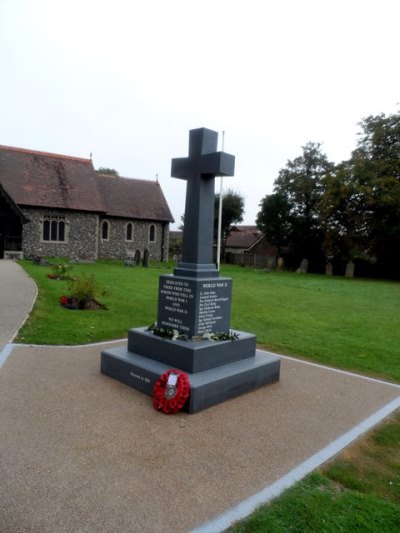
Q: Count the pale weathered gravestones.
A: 4